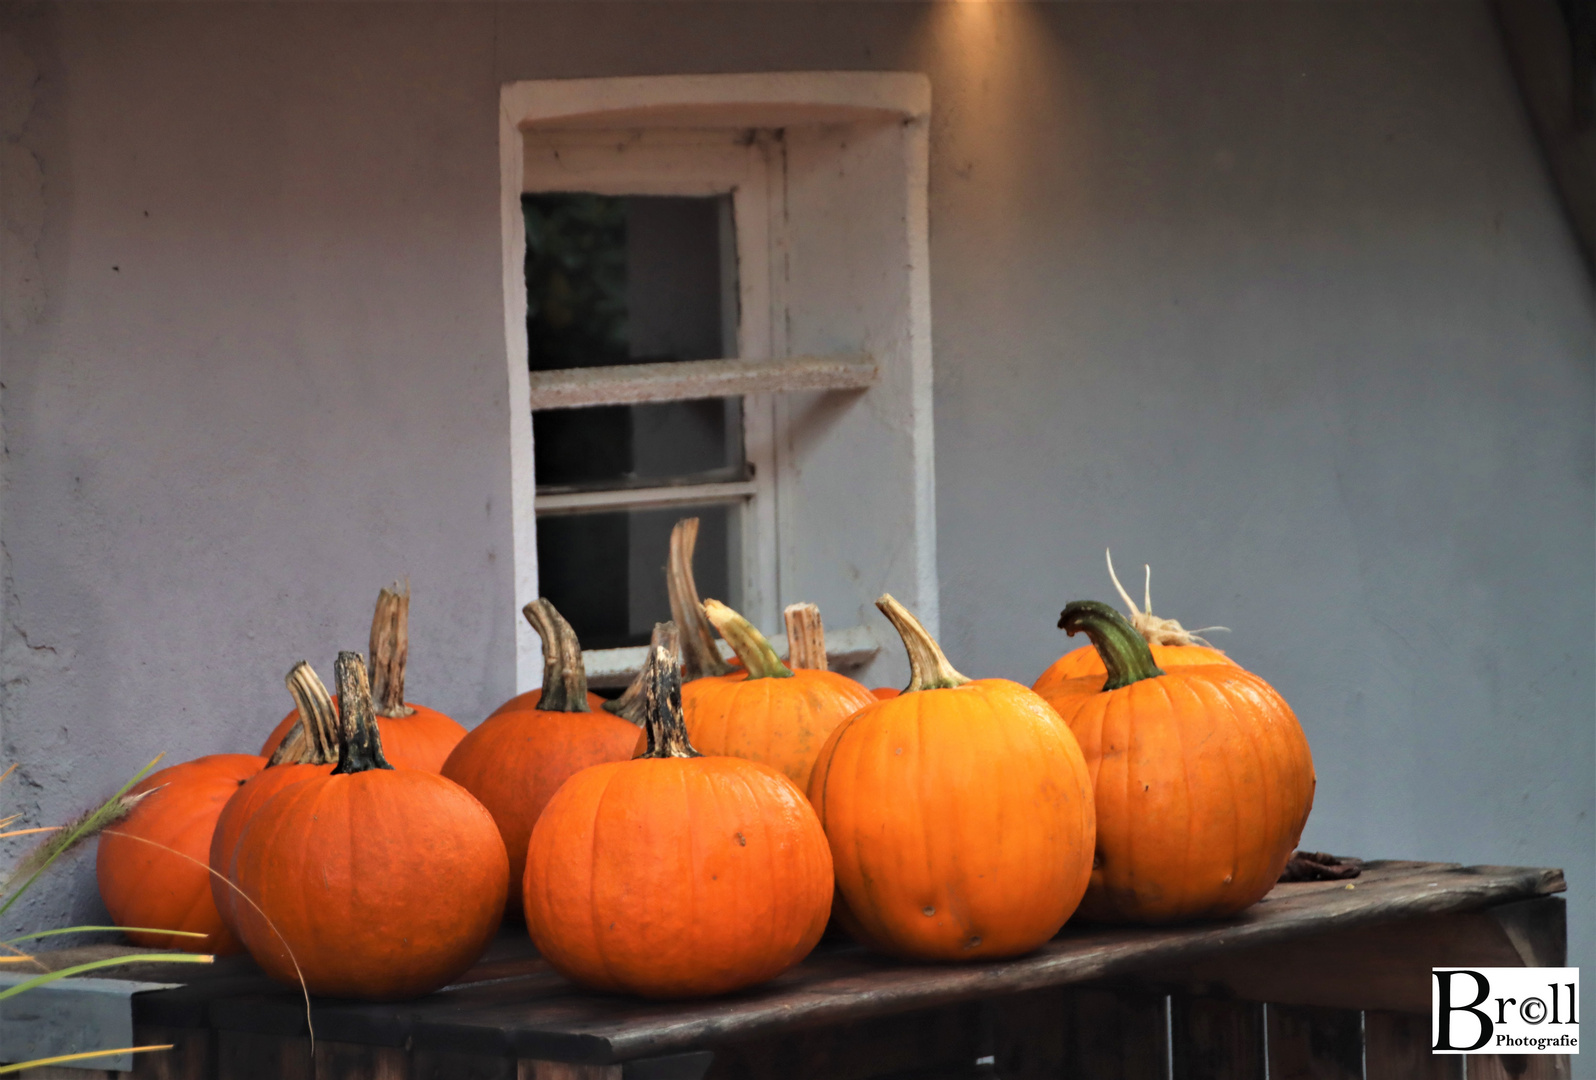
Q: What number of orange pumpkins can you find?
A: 13